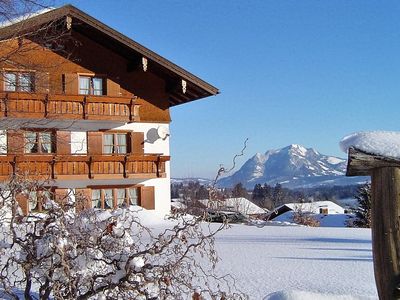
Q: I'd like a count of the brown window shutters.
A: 11